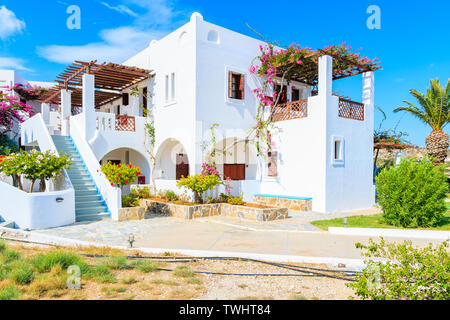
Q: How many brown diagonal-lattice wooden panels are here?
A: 3